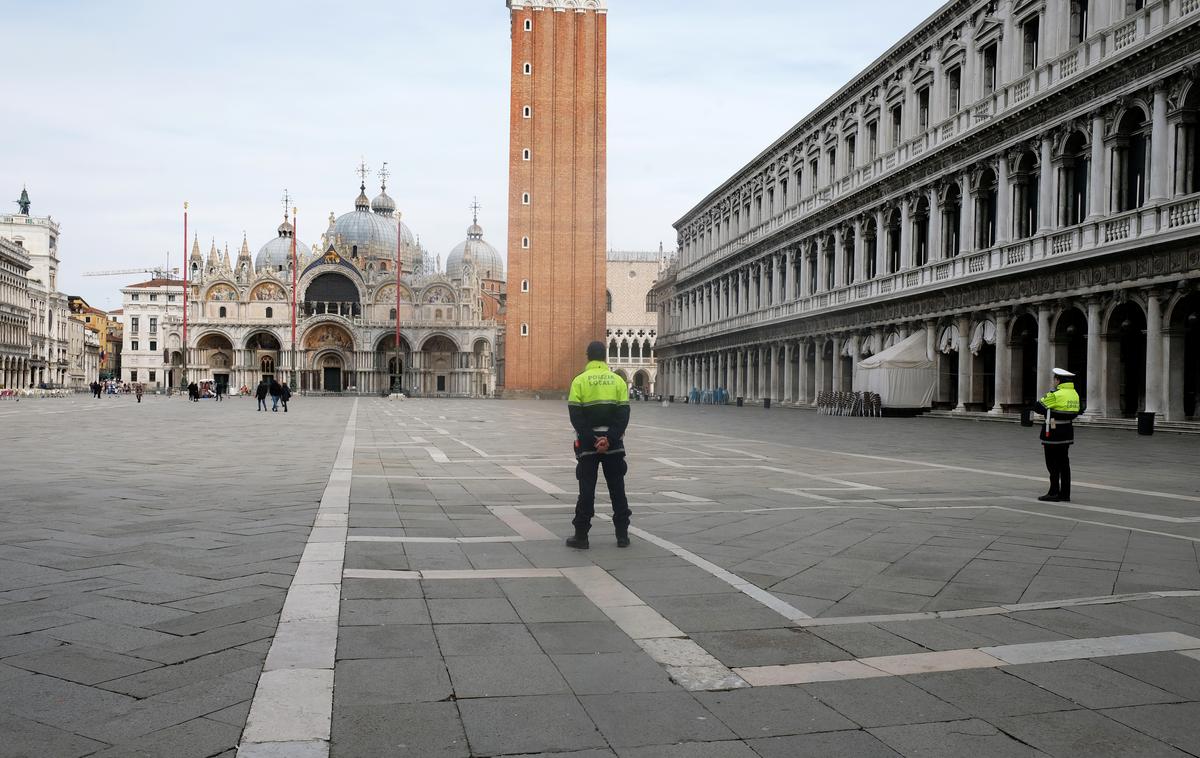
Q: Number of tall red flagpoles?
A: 3